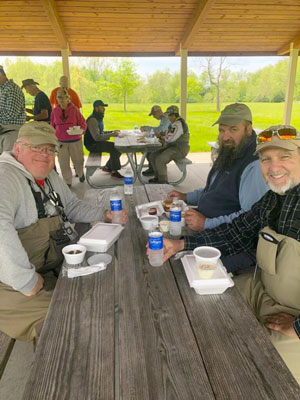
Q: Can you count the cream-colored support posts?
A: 3